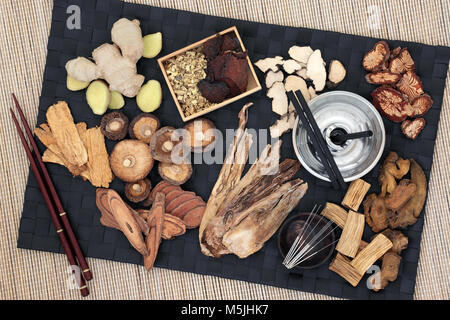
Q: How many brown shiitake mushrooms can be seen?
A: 7